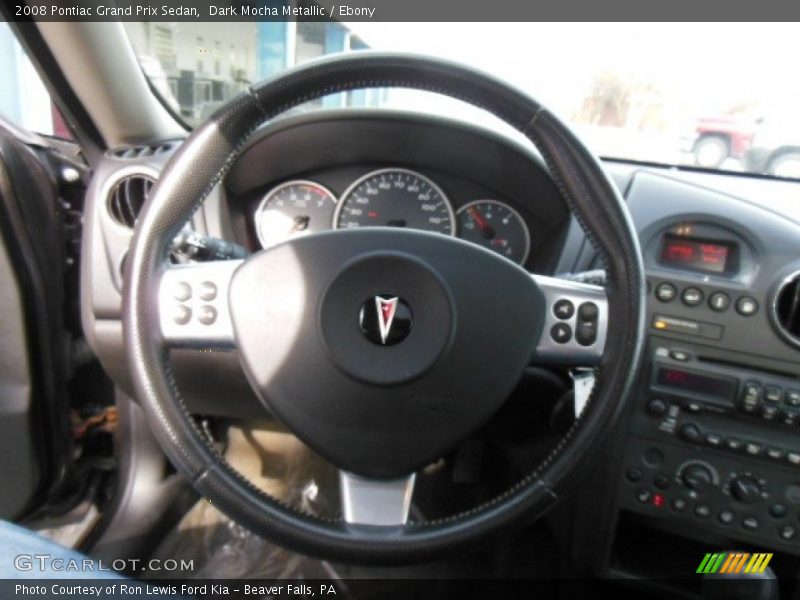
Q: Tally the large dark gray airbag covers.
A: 1